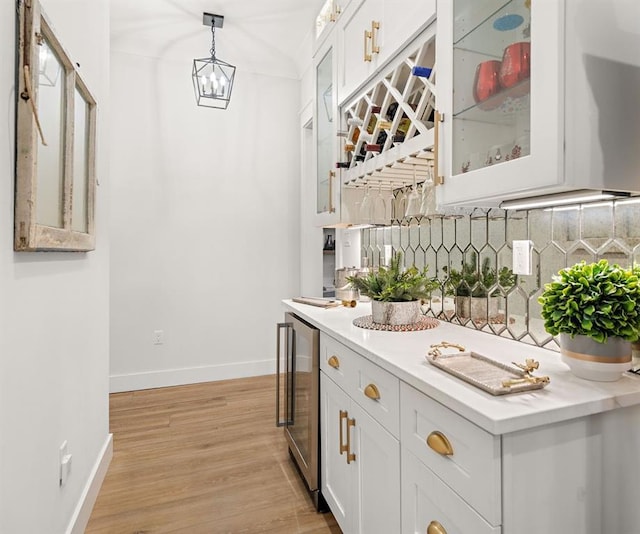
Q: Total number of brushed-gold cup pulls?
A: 4